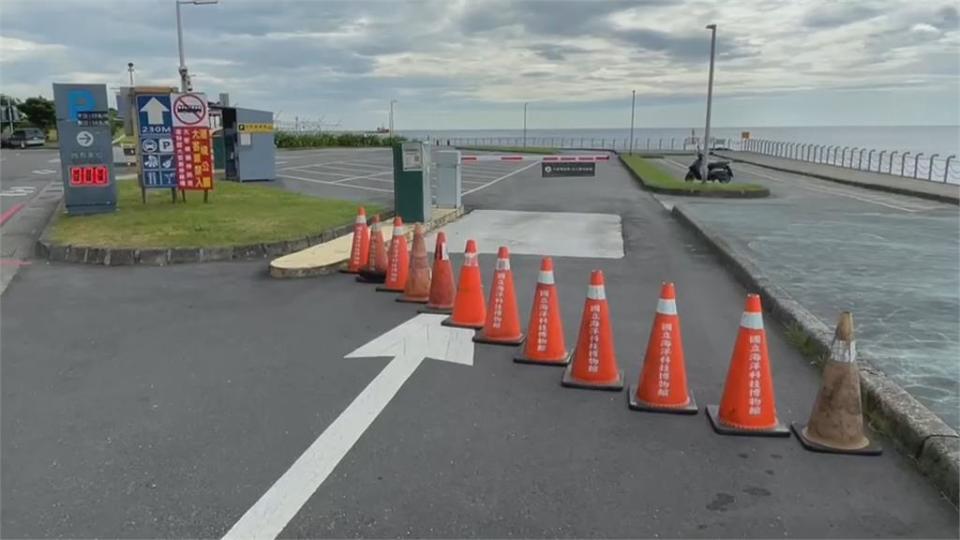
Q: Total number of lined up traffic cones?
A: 12